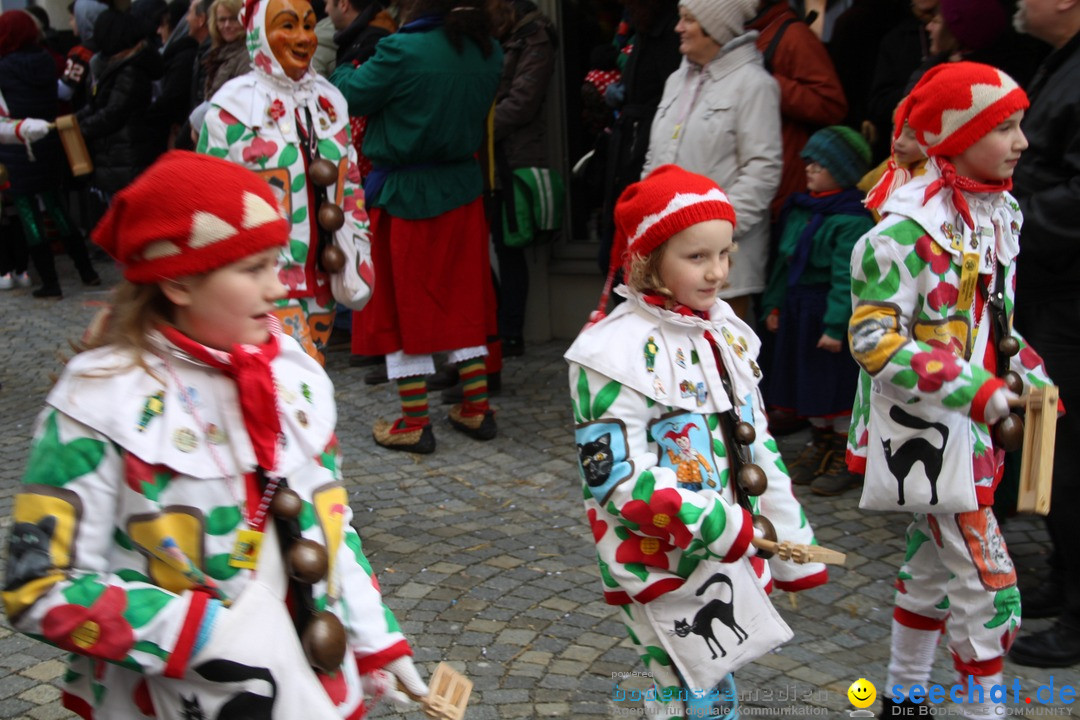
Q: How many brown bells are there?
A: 12